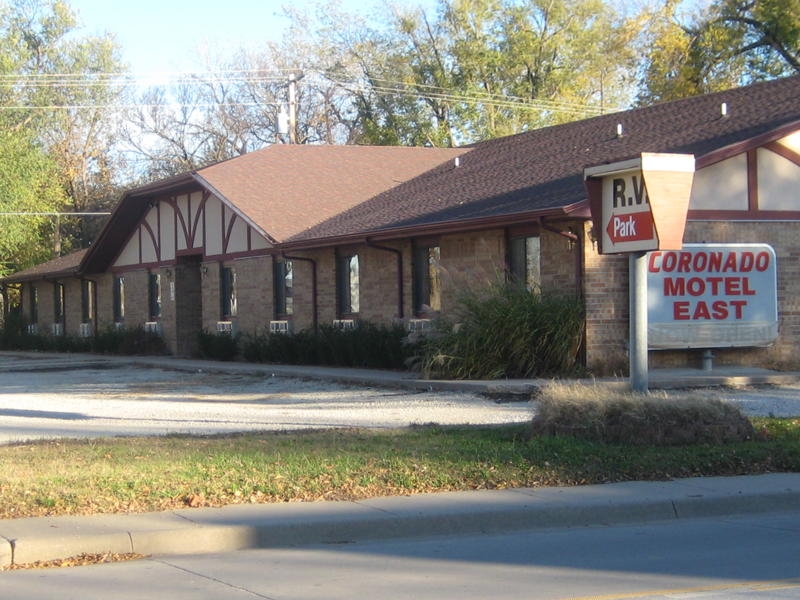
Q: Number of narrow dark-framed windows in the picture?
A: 10